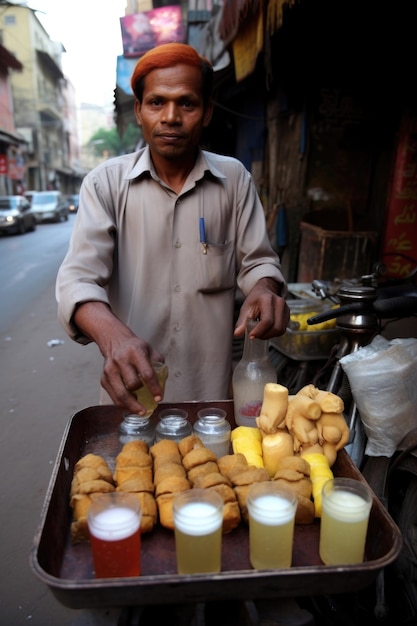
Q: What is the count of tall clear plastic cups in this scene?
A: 4